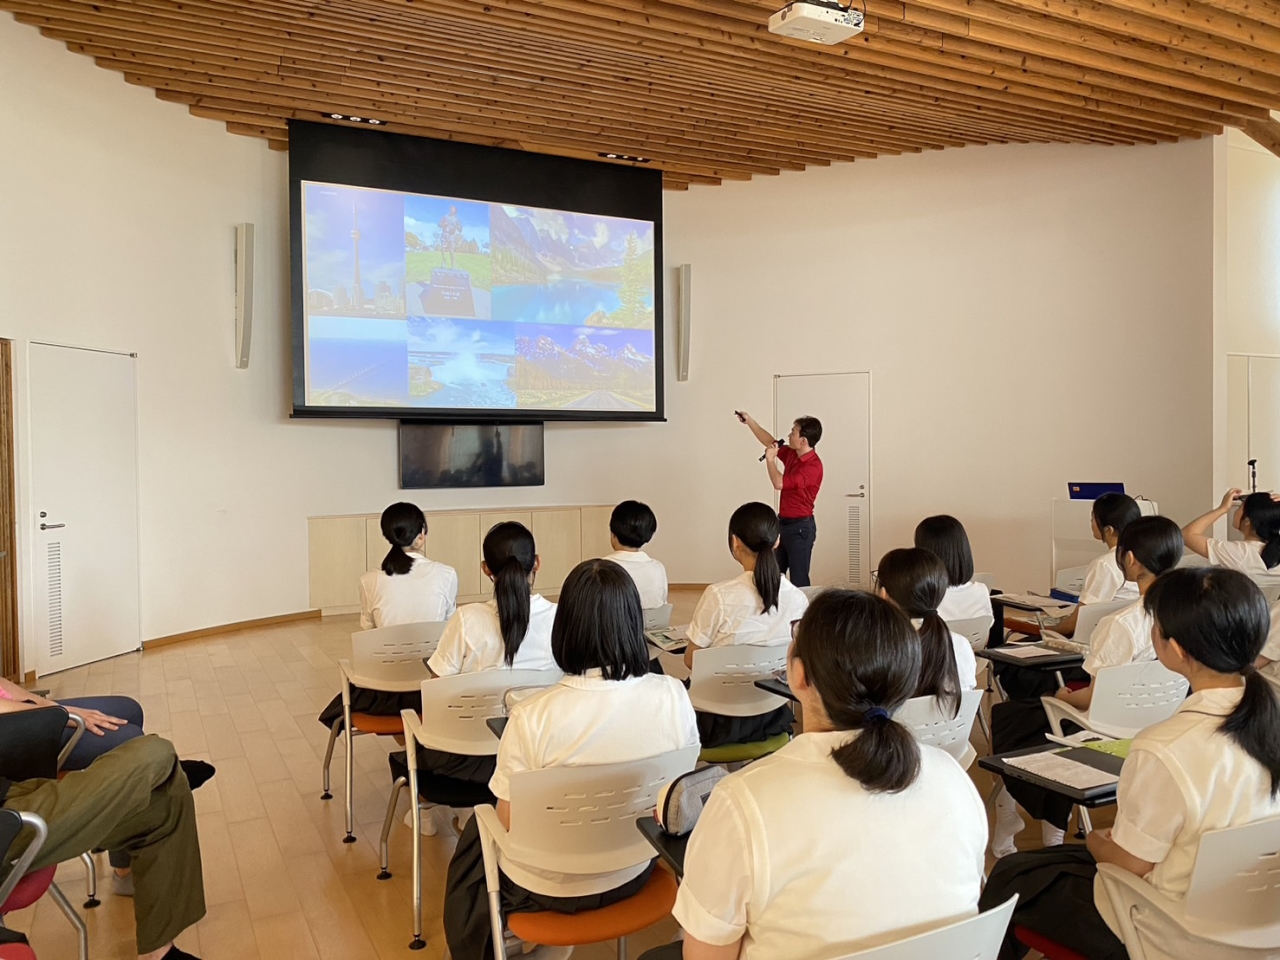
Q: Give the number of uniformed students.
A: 12